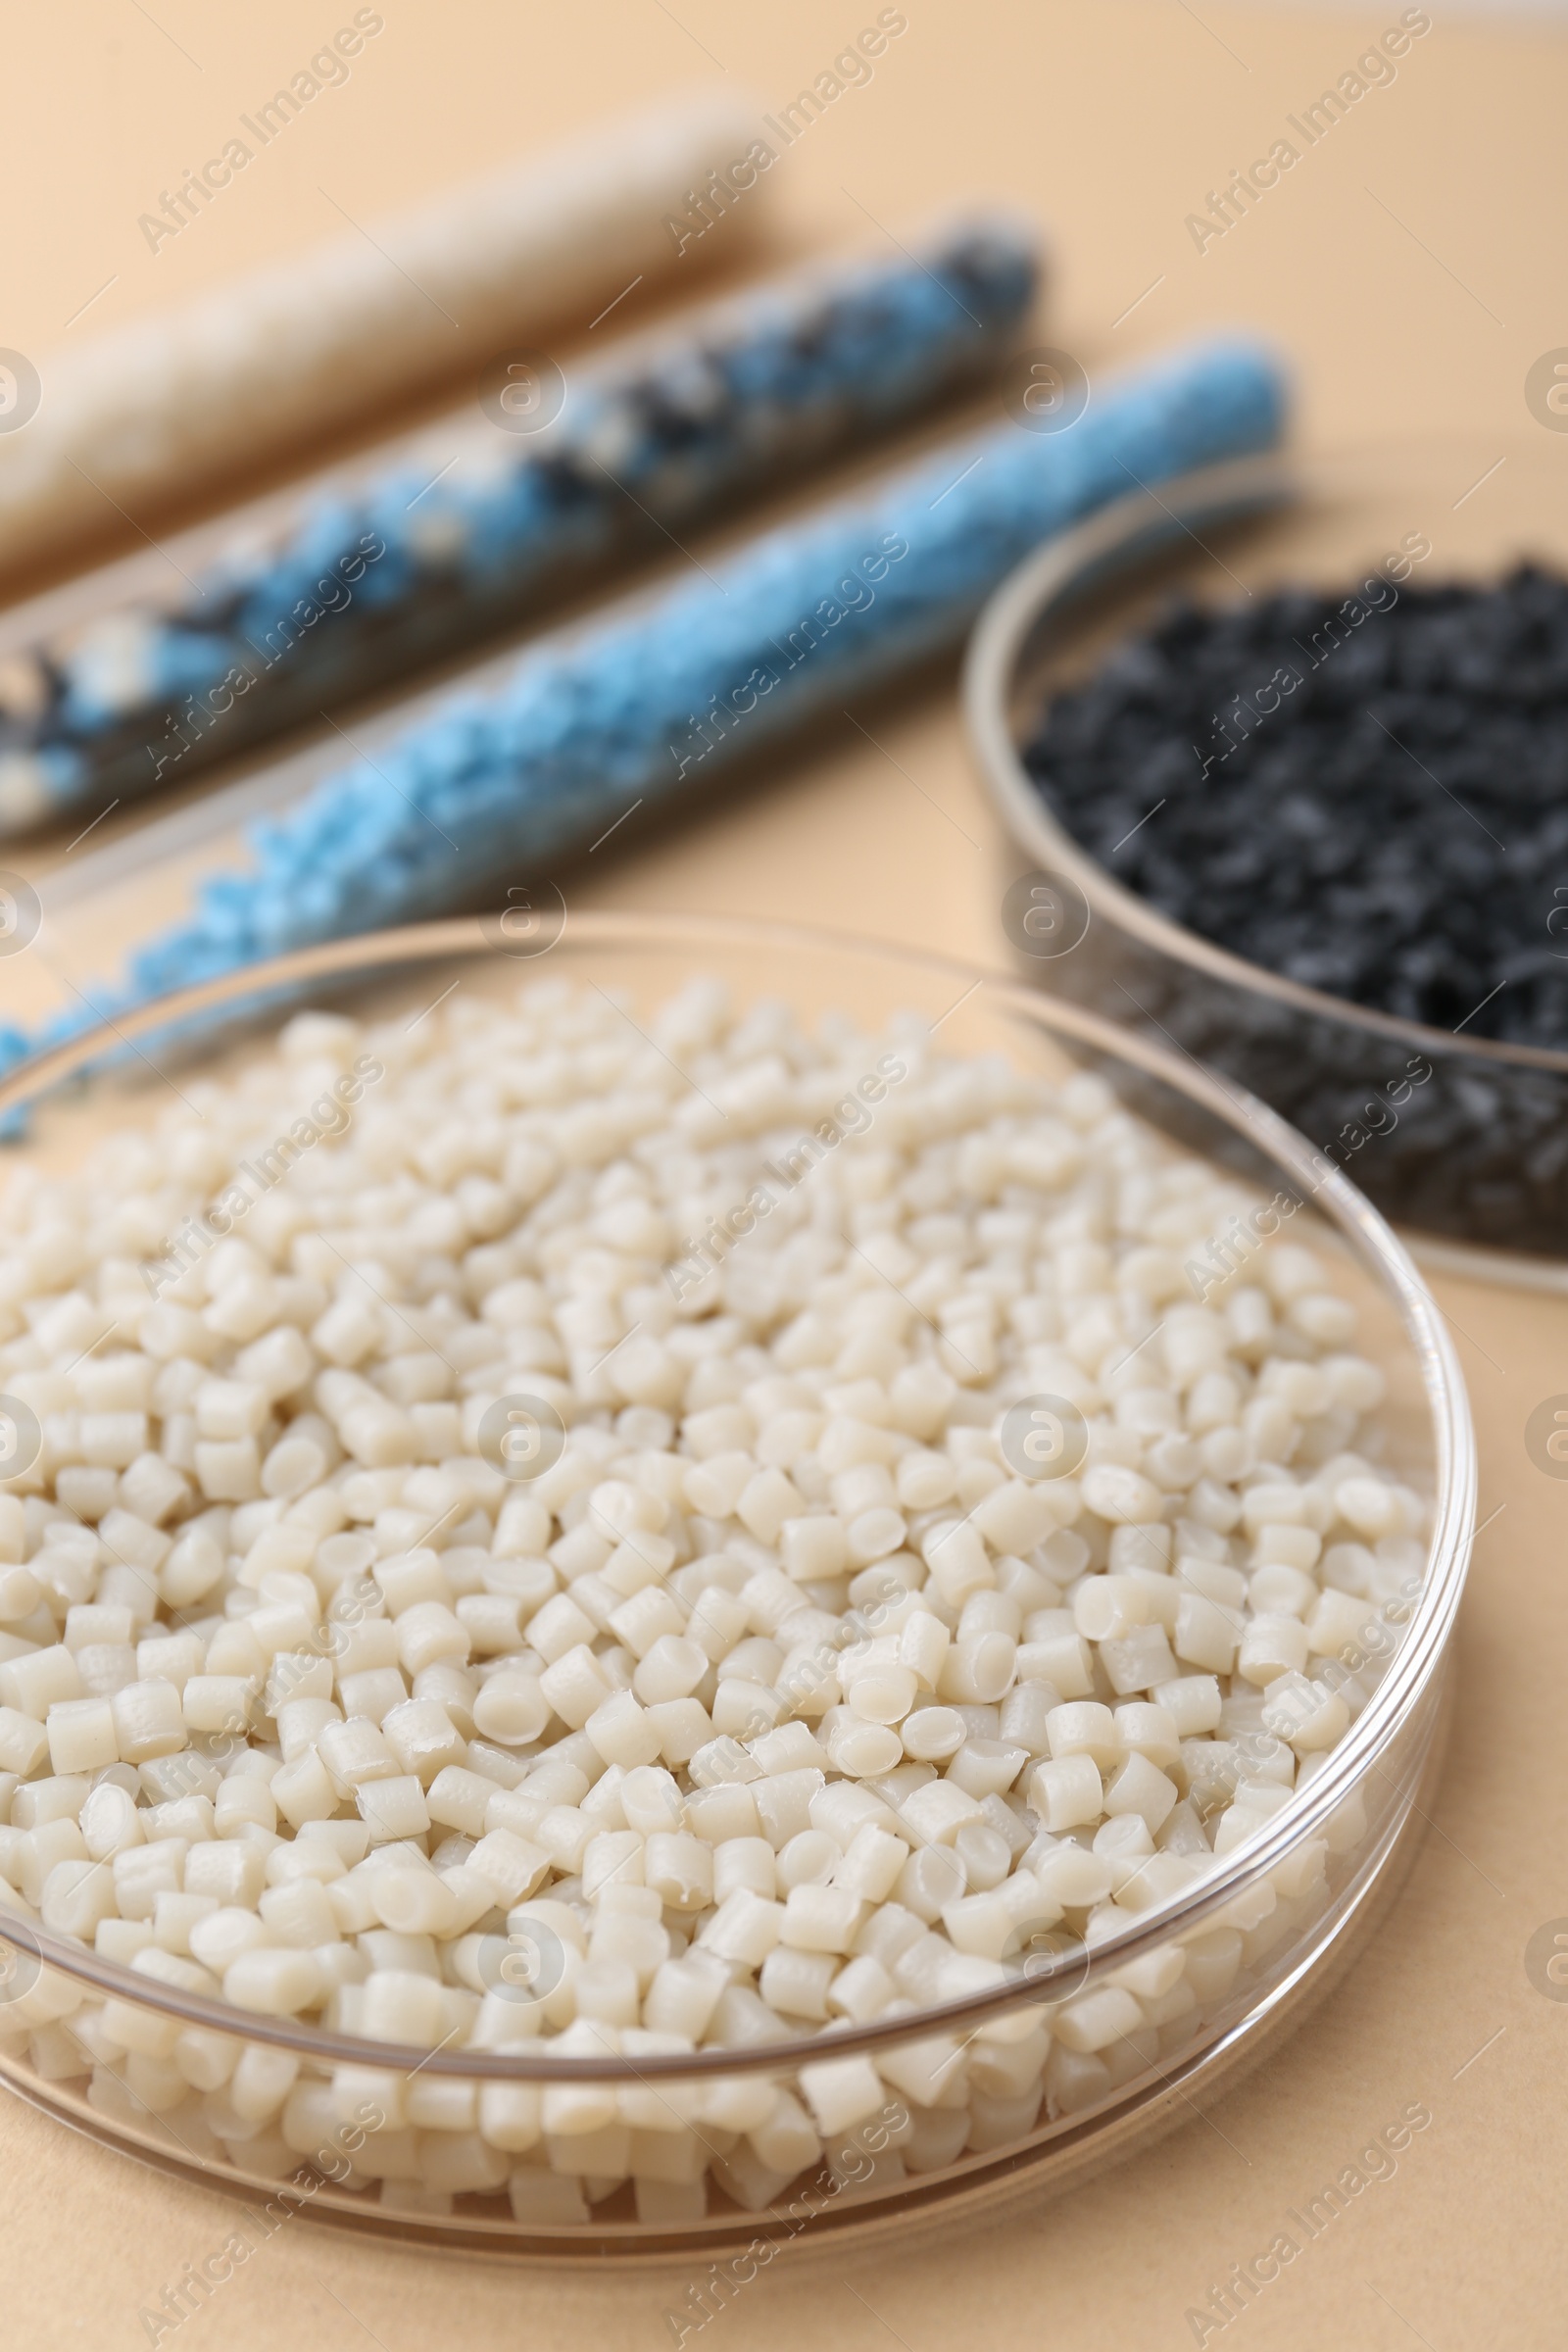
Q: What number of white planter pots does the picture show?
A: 0